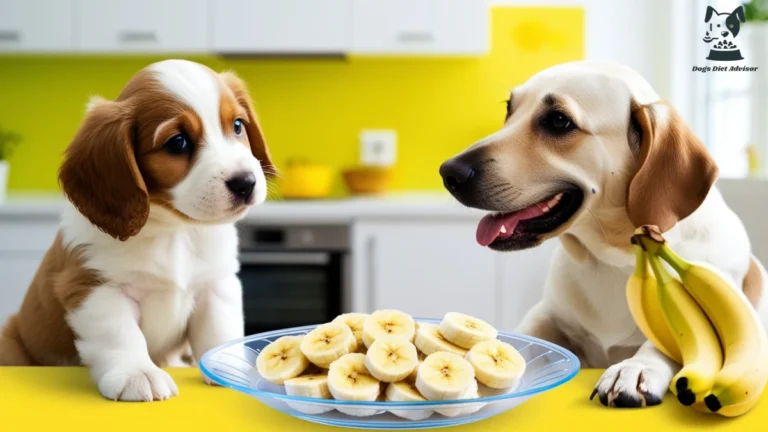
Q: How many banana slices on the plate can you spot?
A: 13